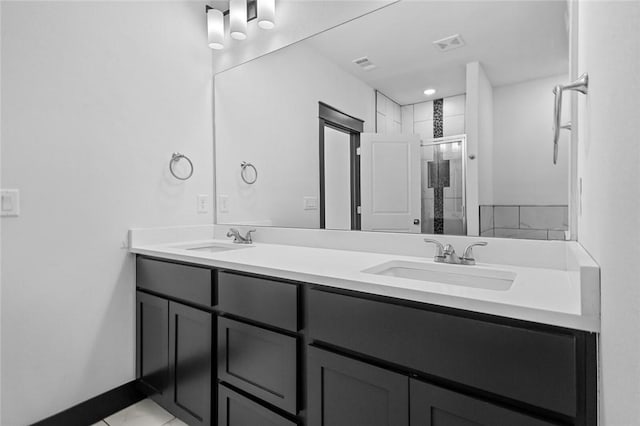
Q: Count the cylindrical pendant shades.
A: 3